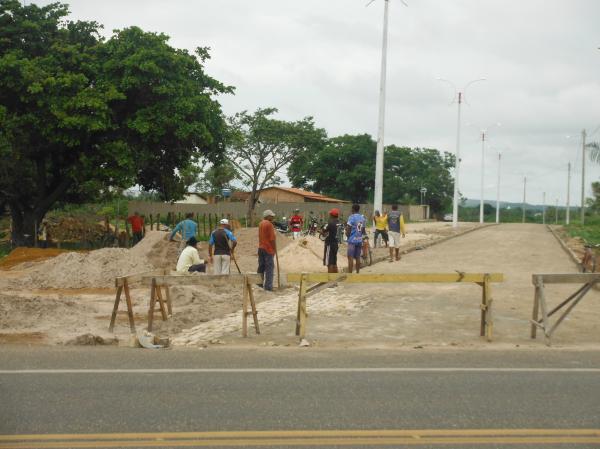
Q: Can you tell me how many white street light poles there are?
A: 4